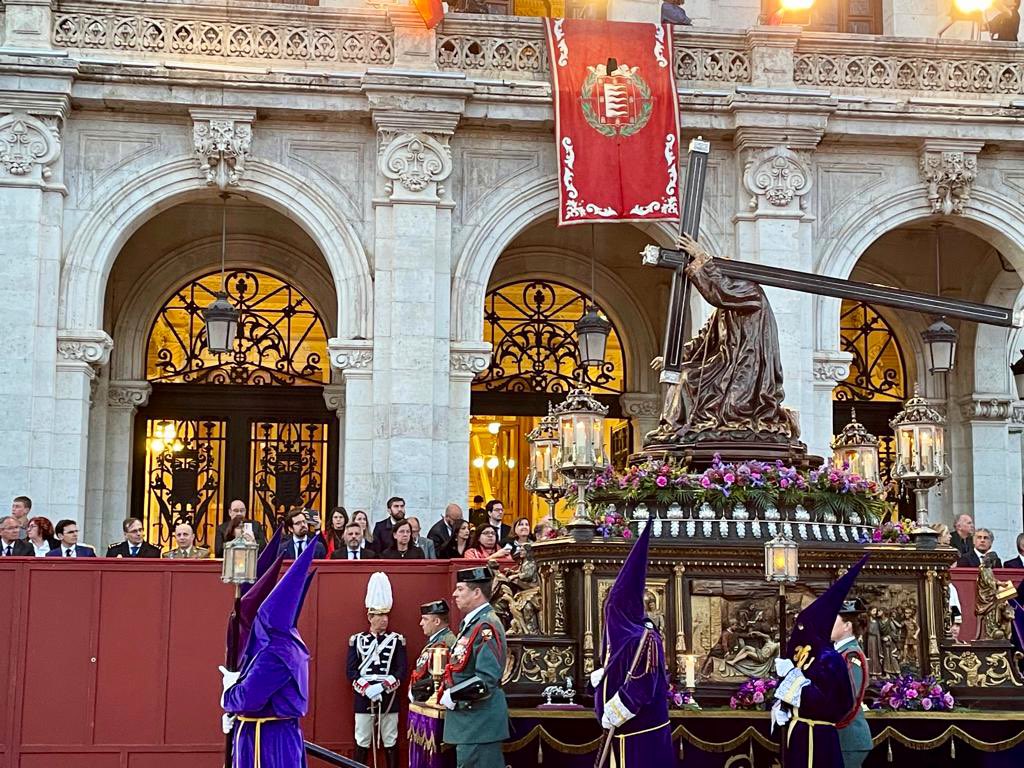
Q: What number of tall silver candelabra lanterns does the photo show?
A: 4